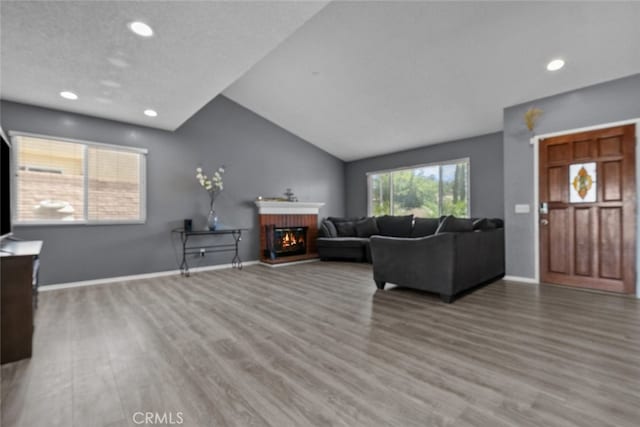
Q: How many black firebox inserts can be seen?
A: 1